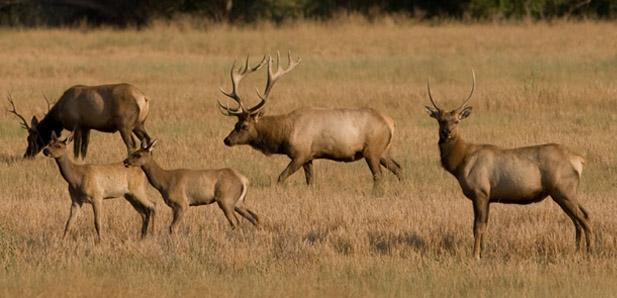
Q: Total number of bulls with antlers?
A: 3